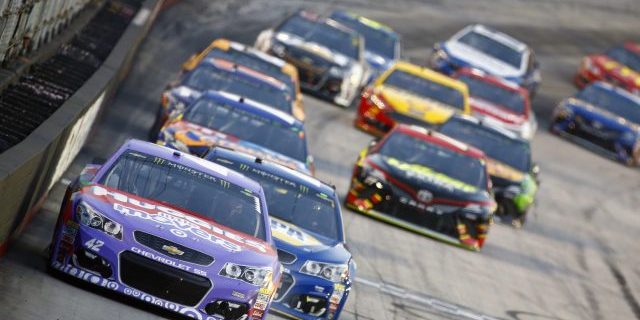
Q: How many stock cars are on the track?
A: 14